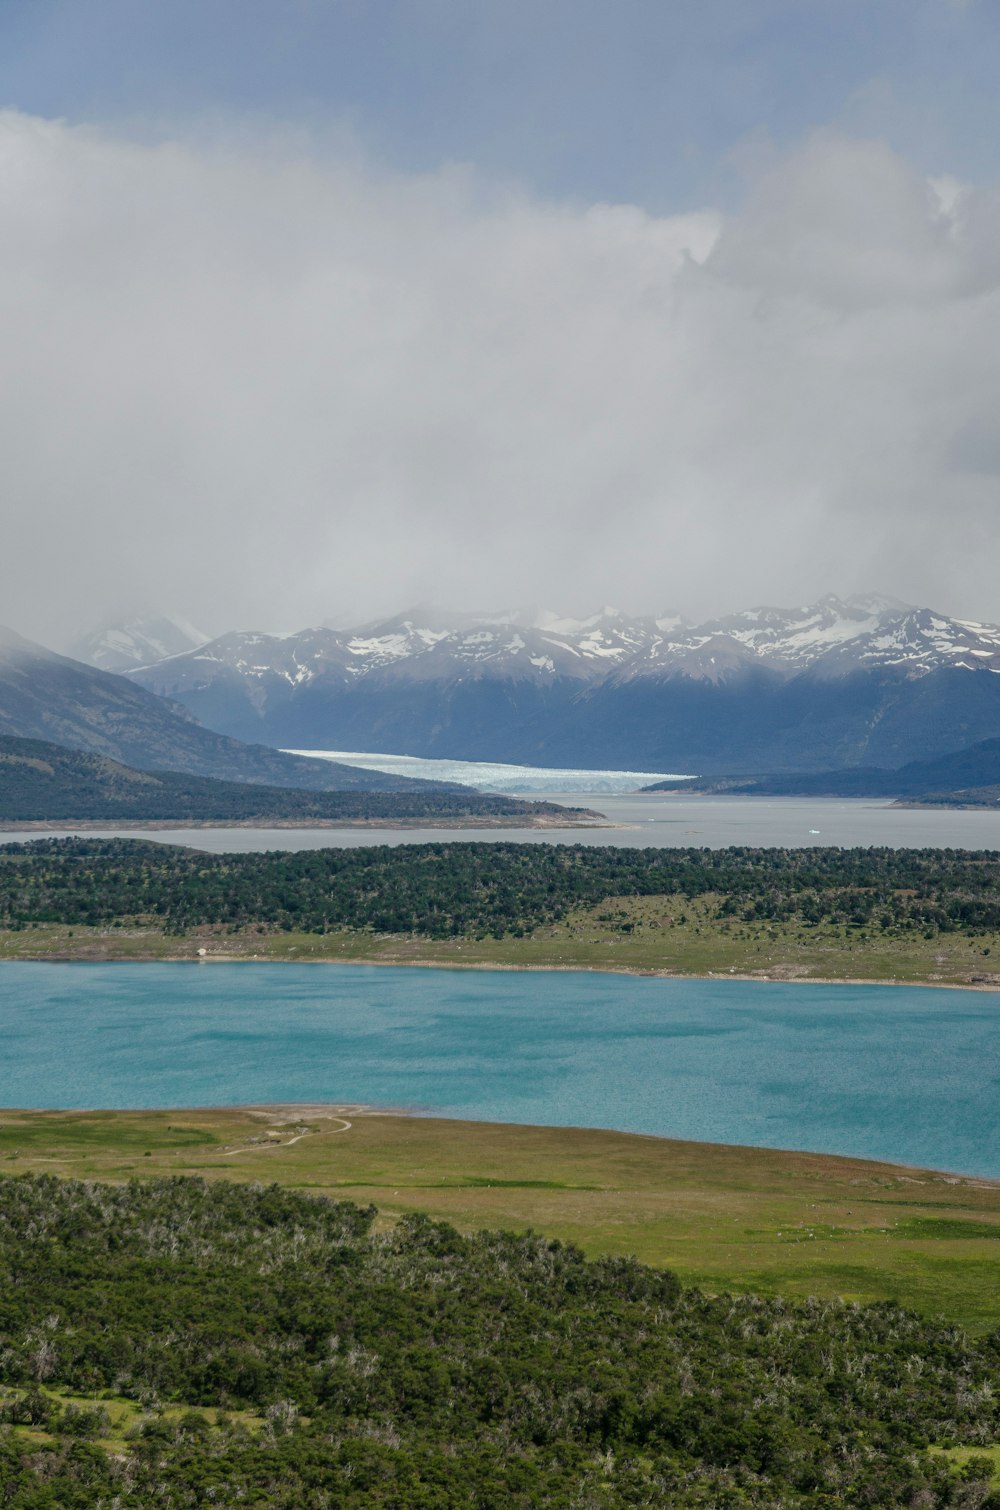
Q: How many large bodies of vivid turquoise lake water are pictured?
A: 1